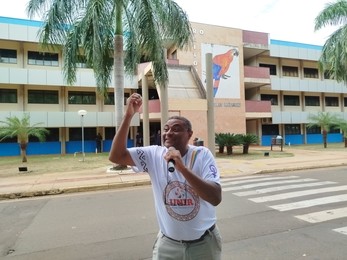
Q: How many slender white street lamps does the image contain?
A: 1